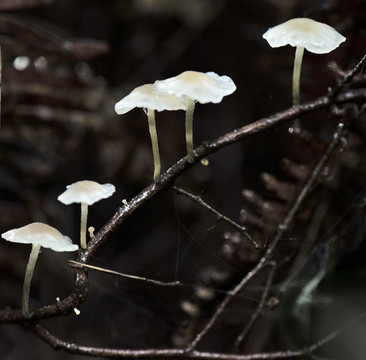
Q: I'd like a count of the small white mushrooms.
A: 5